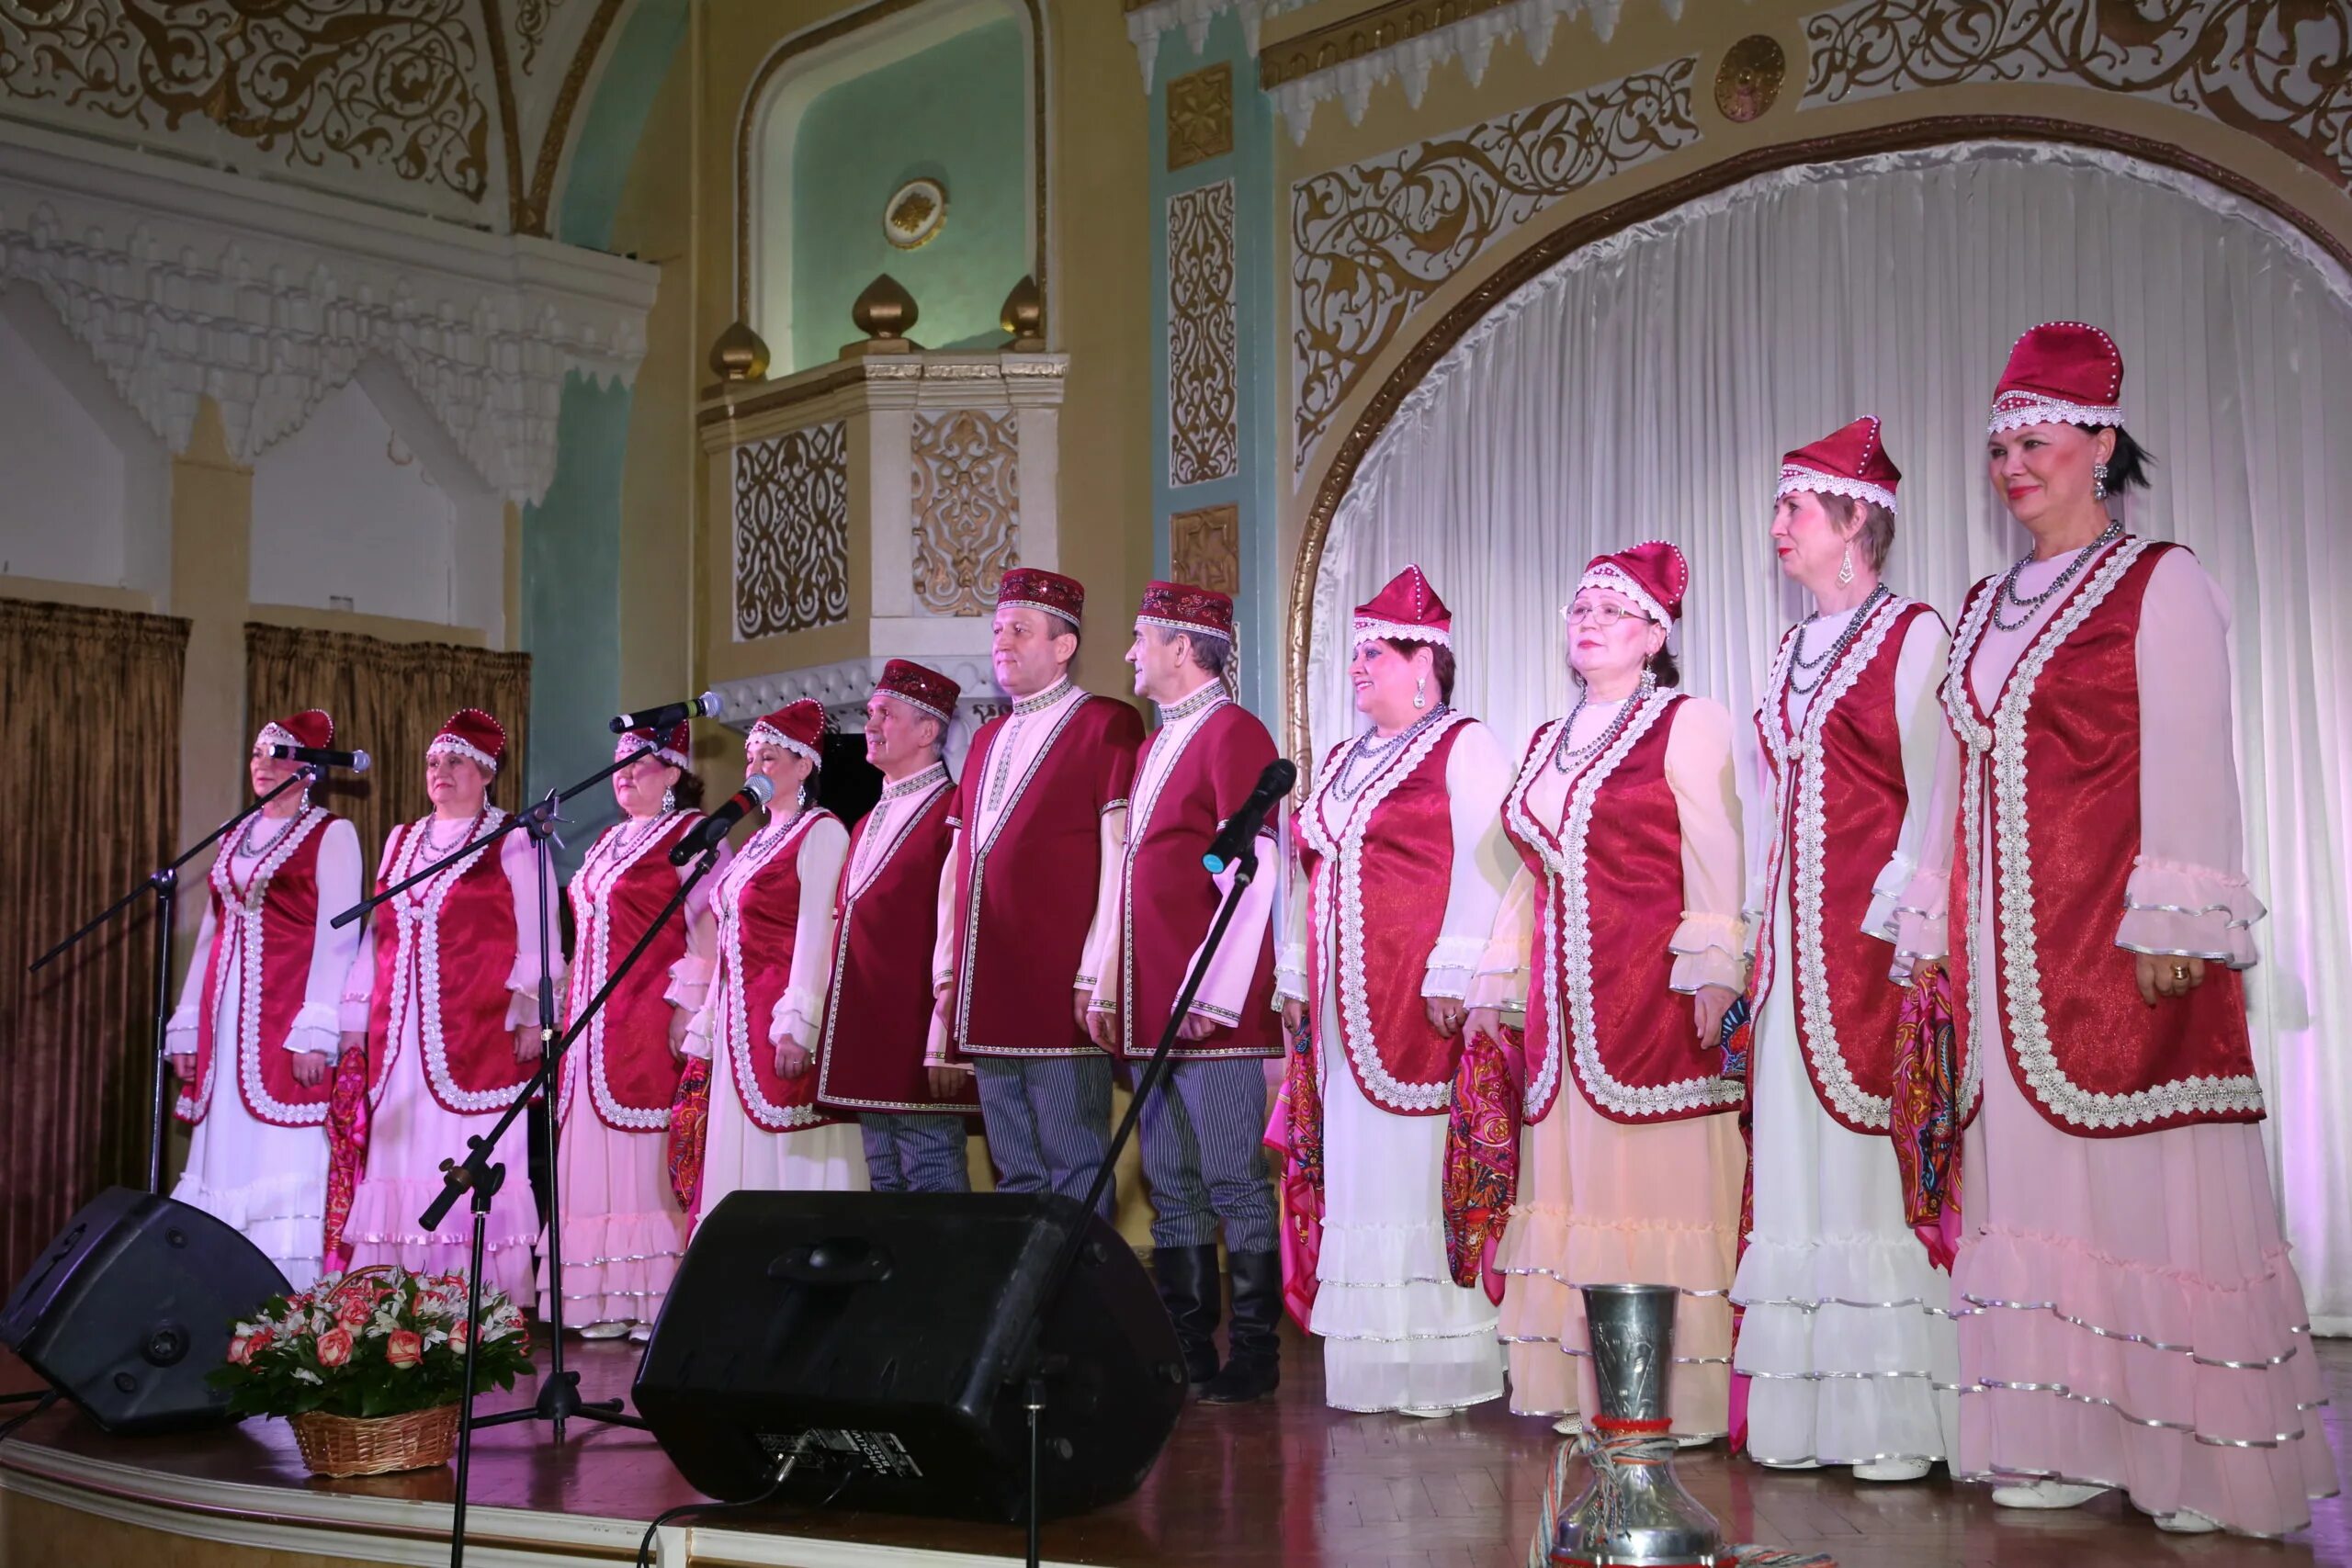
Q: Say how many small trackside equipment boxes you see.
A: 0